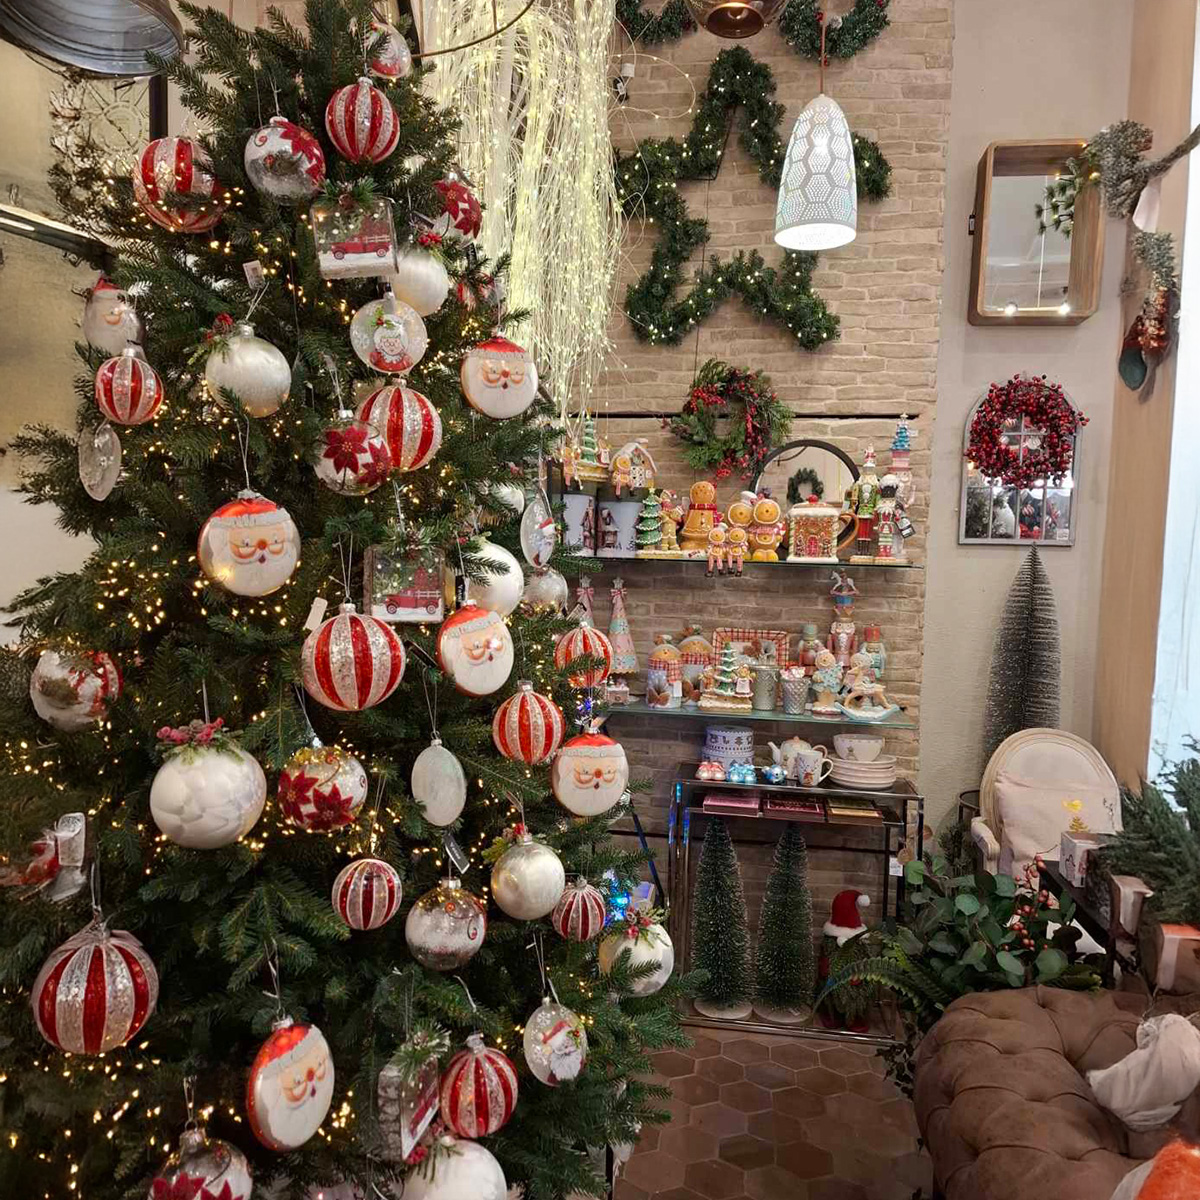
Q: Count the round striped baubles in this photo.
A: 11